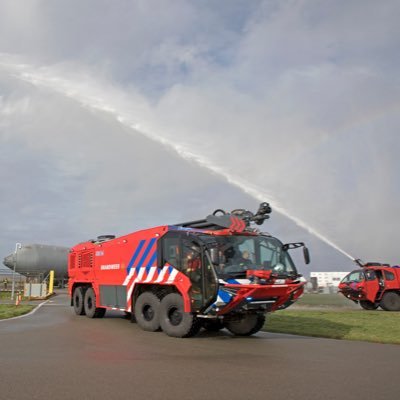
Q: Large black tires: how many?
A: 7